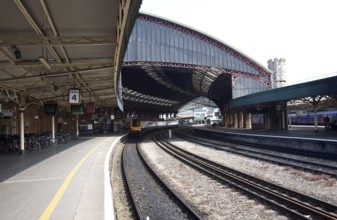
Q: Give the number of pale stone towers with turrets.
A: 1